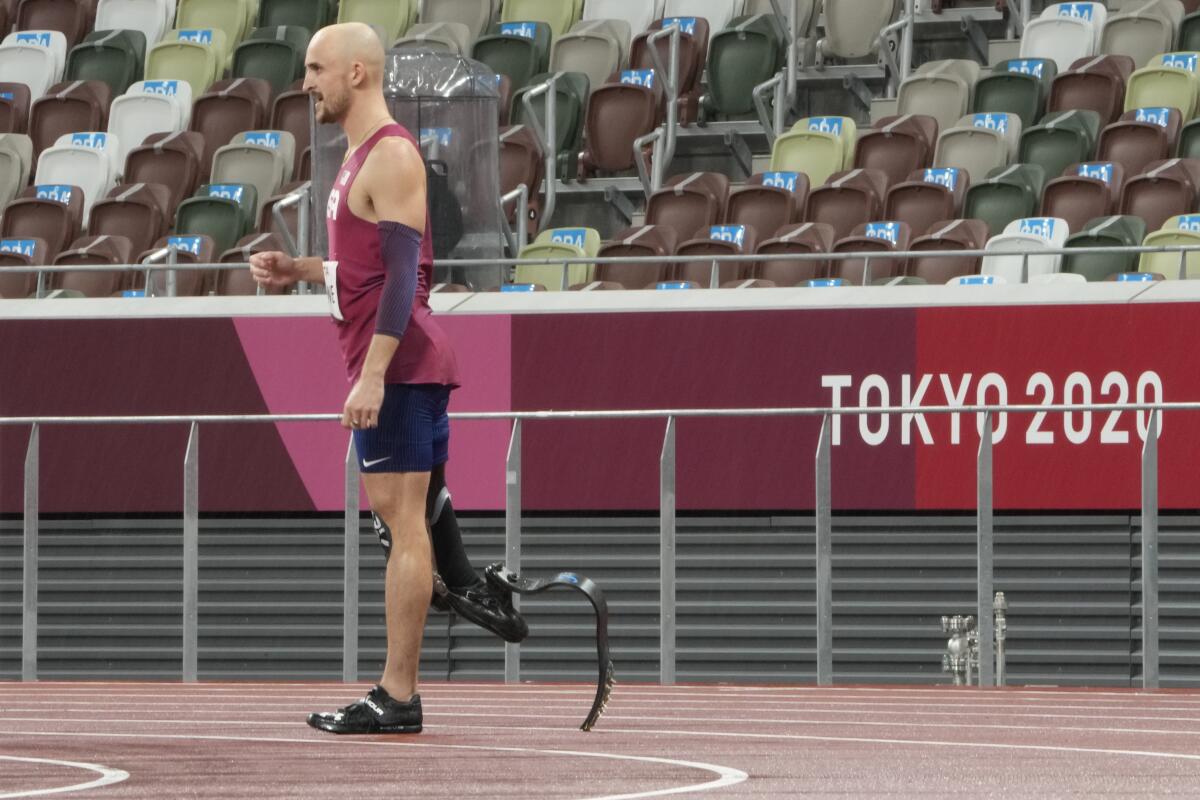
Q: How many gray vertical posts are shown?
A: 8